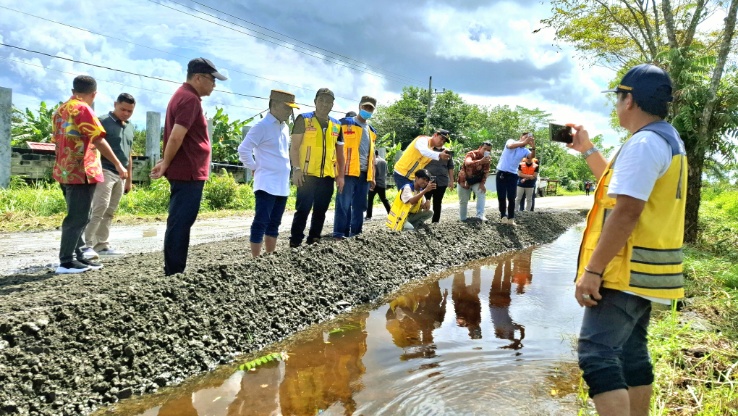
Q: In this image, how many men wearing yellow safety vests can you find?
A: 5